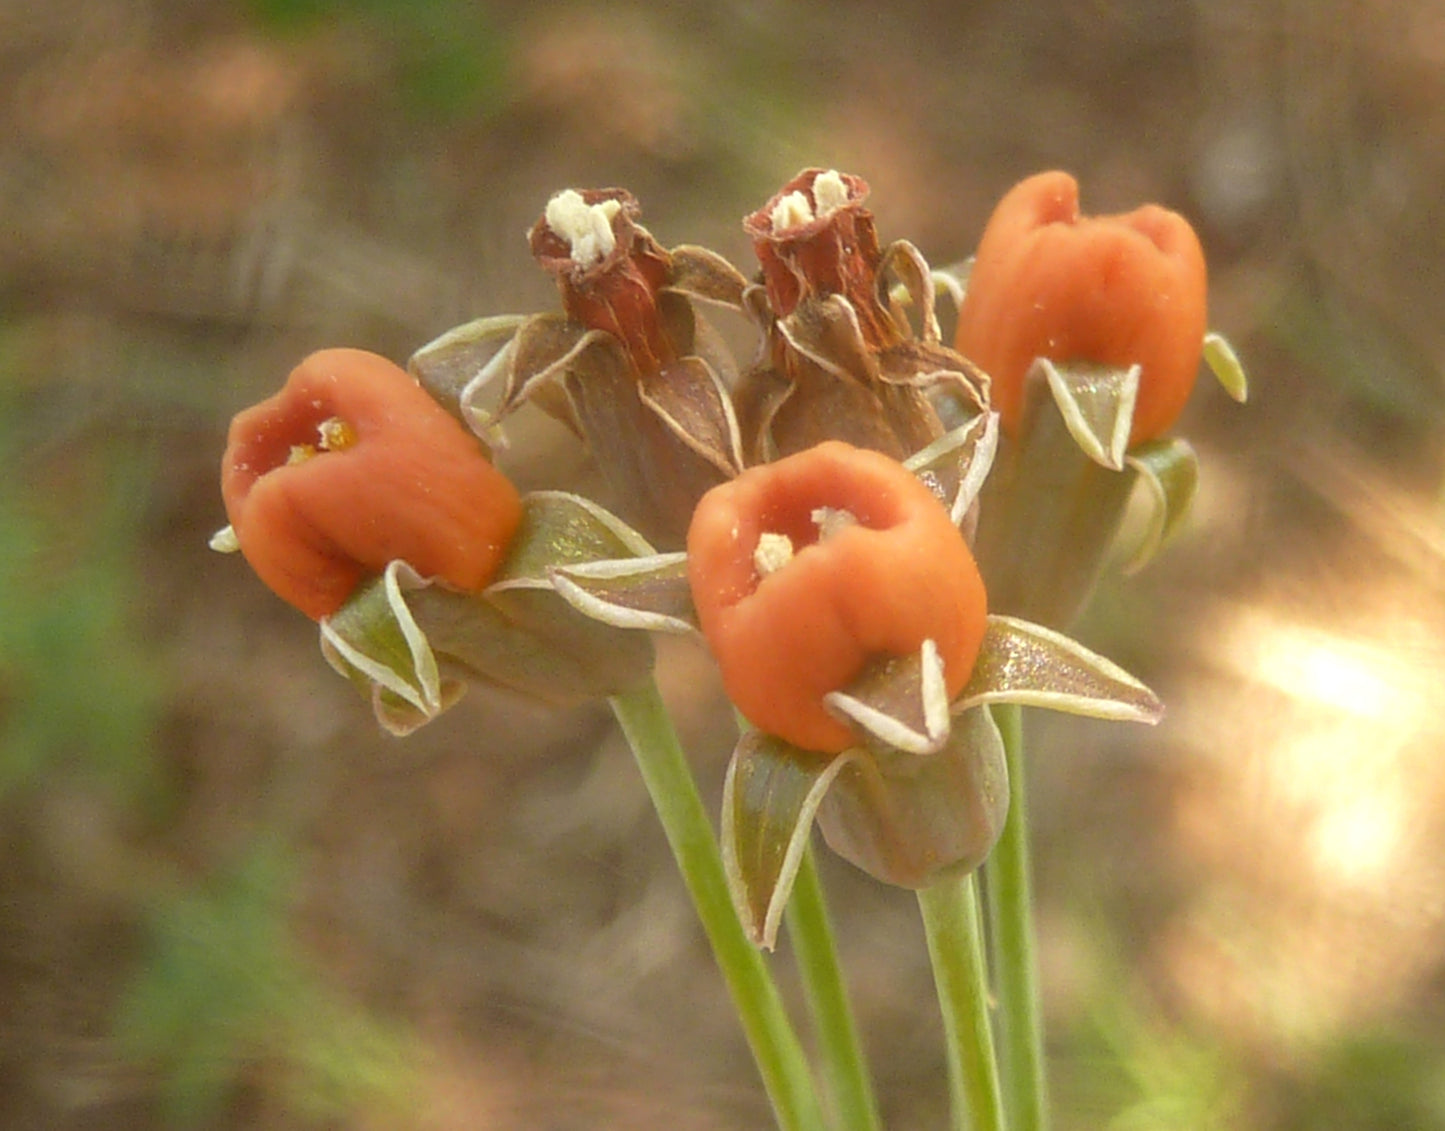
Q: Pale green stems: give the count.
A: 4